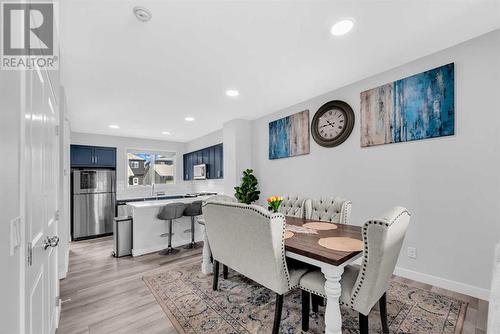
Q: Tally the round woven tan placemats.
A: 3